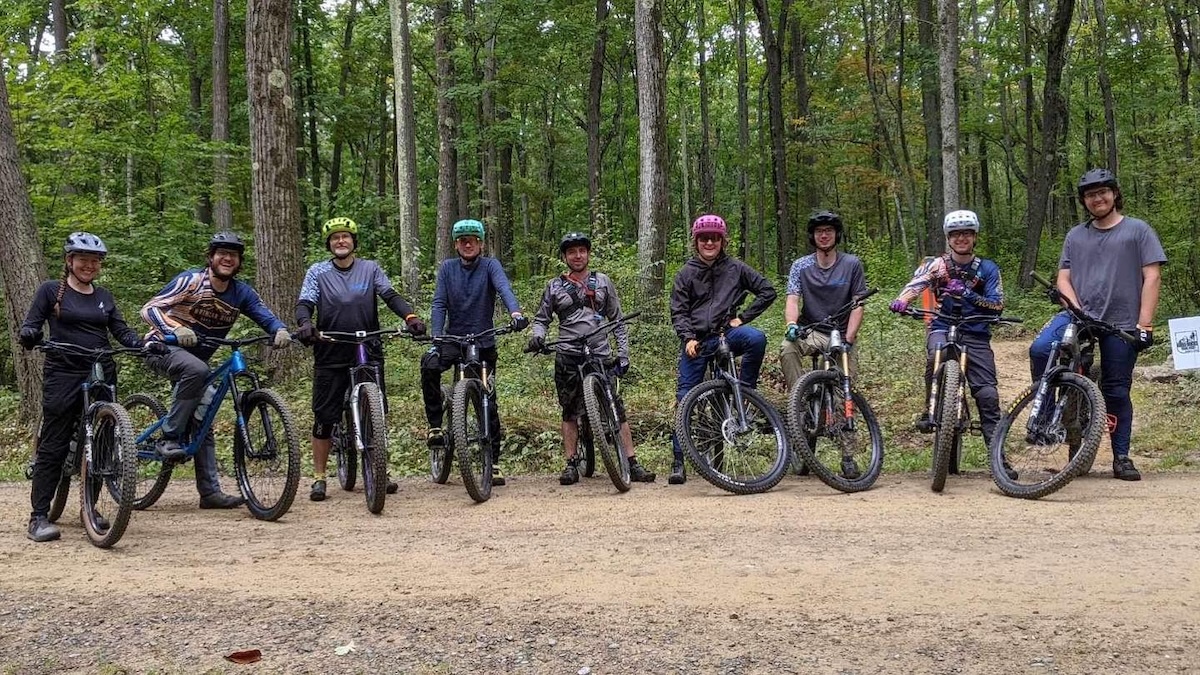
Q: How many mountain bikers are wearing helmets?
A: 9